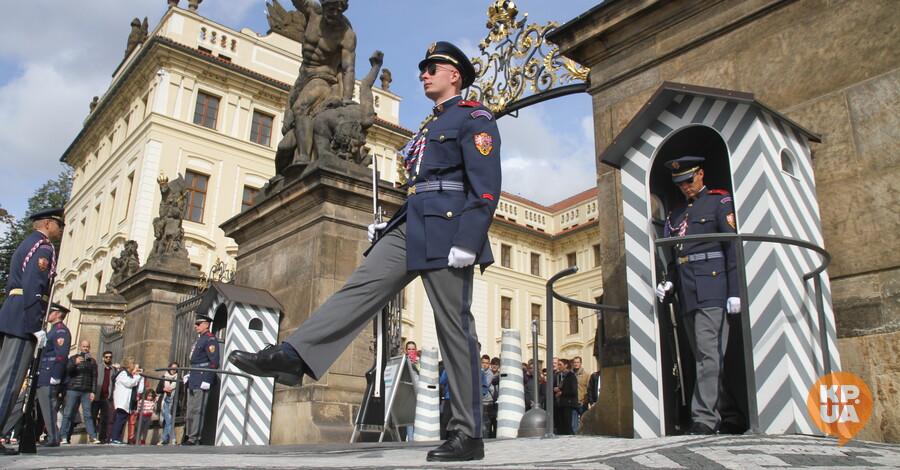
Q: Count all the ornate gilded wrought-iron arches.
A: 1